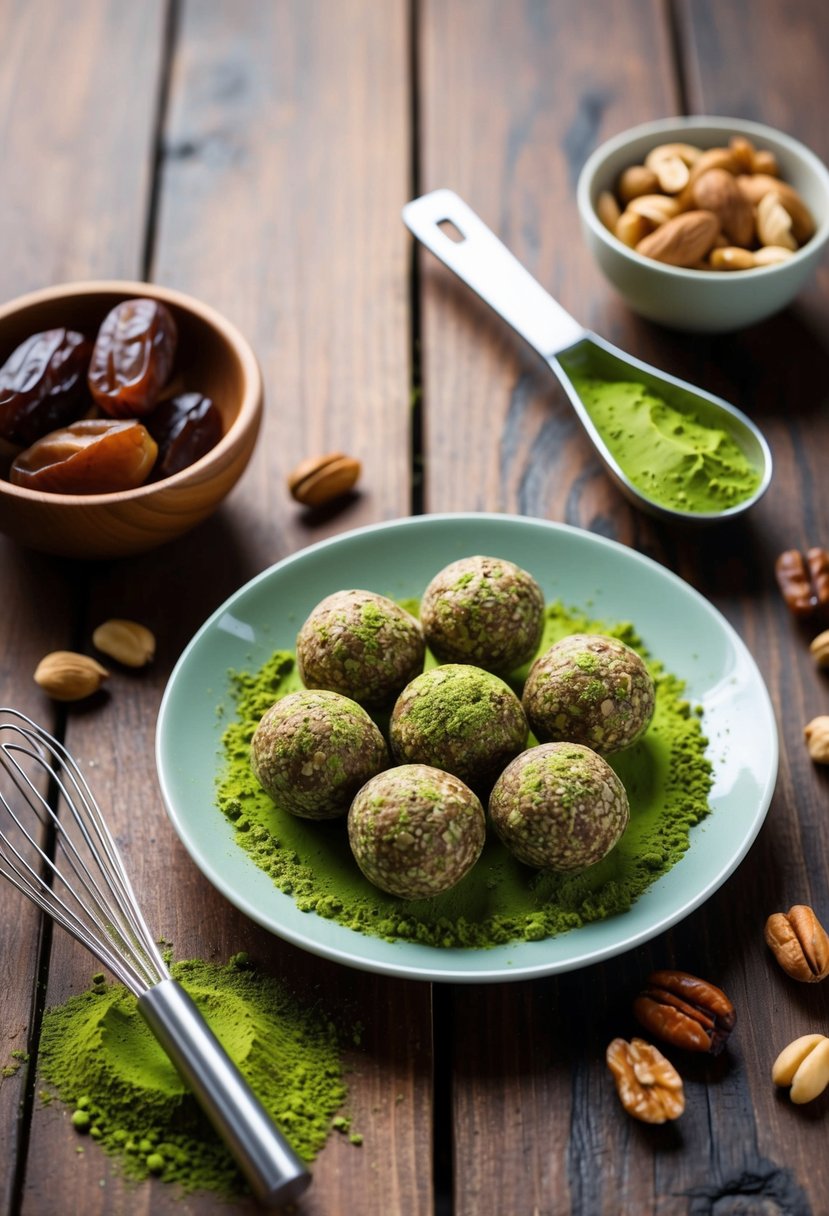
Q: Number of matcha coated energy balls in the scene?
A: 7